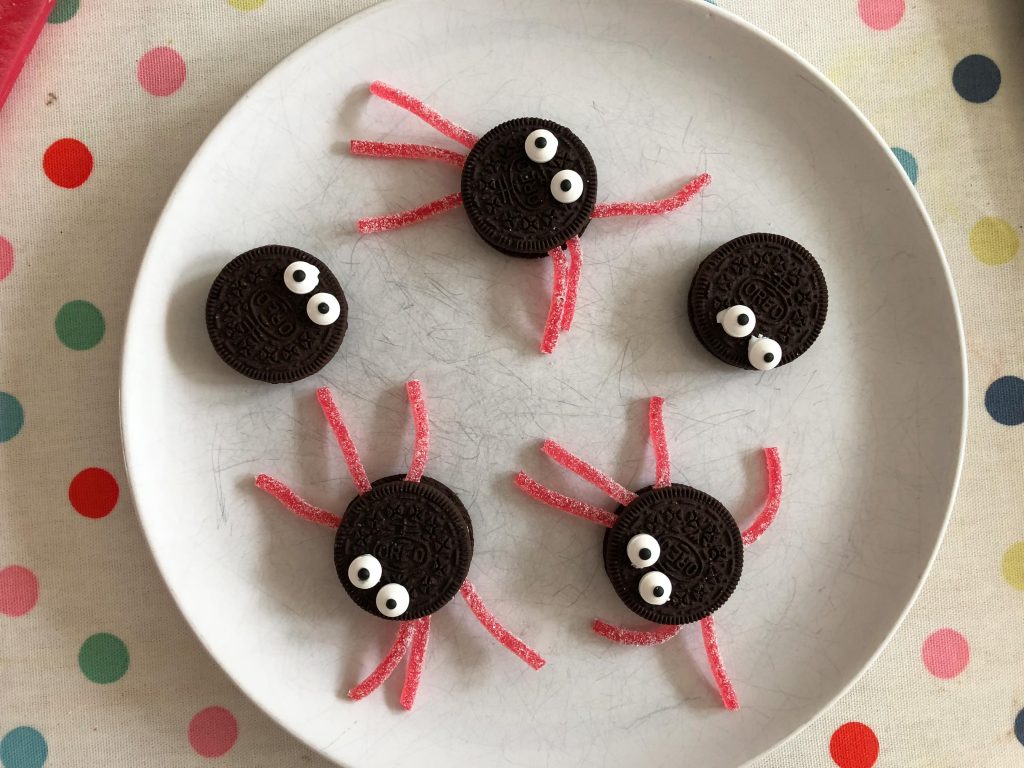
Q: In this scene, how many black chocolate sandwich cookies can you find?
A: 5